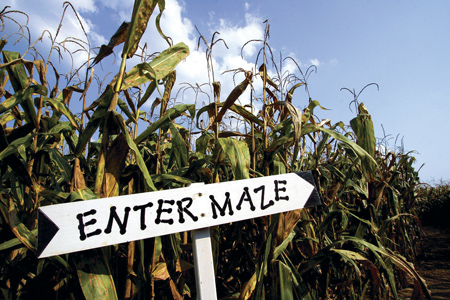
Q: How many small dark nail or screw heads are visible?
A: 2